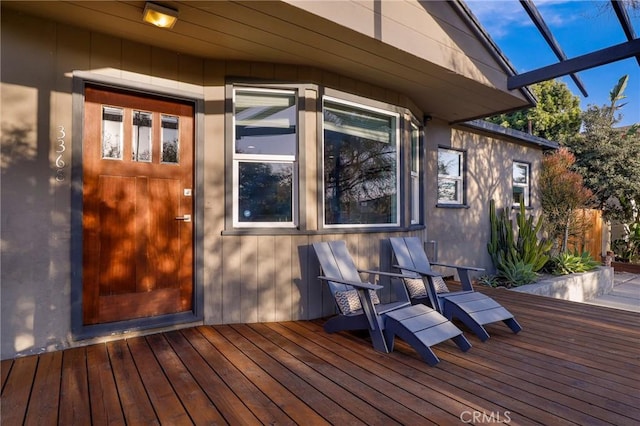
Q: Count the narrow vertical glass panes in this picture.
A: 3